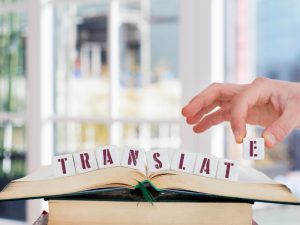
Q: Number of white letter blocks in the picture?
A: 9